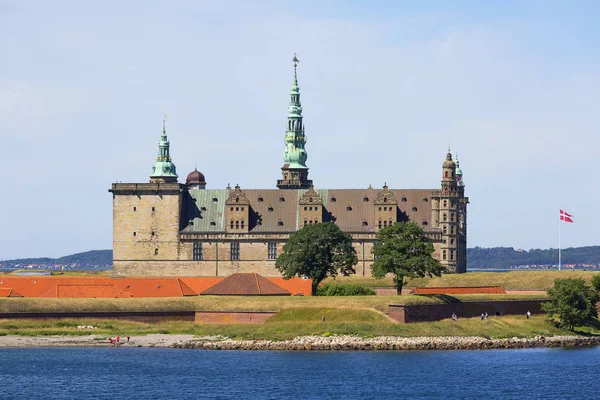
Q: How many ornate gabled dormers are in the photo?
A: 3